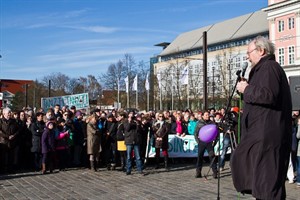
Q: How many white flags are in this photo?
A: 5